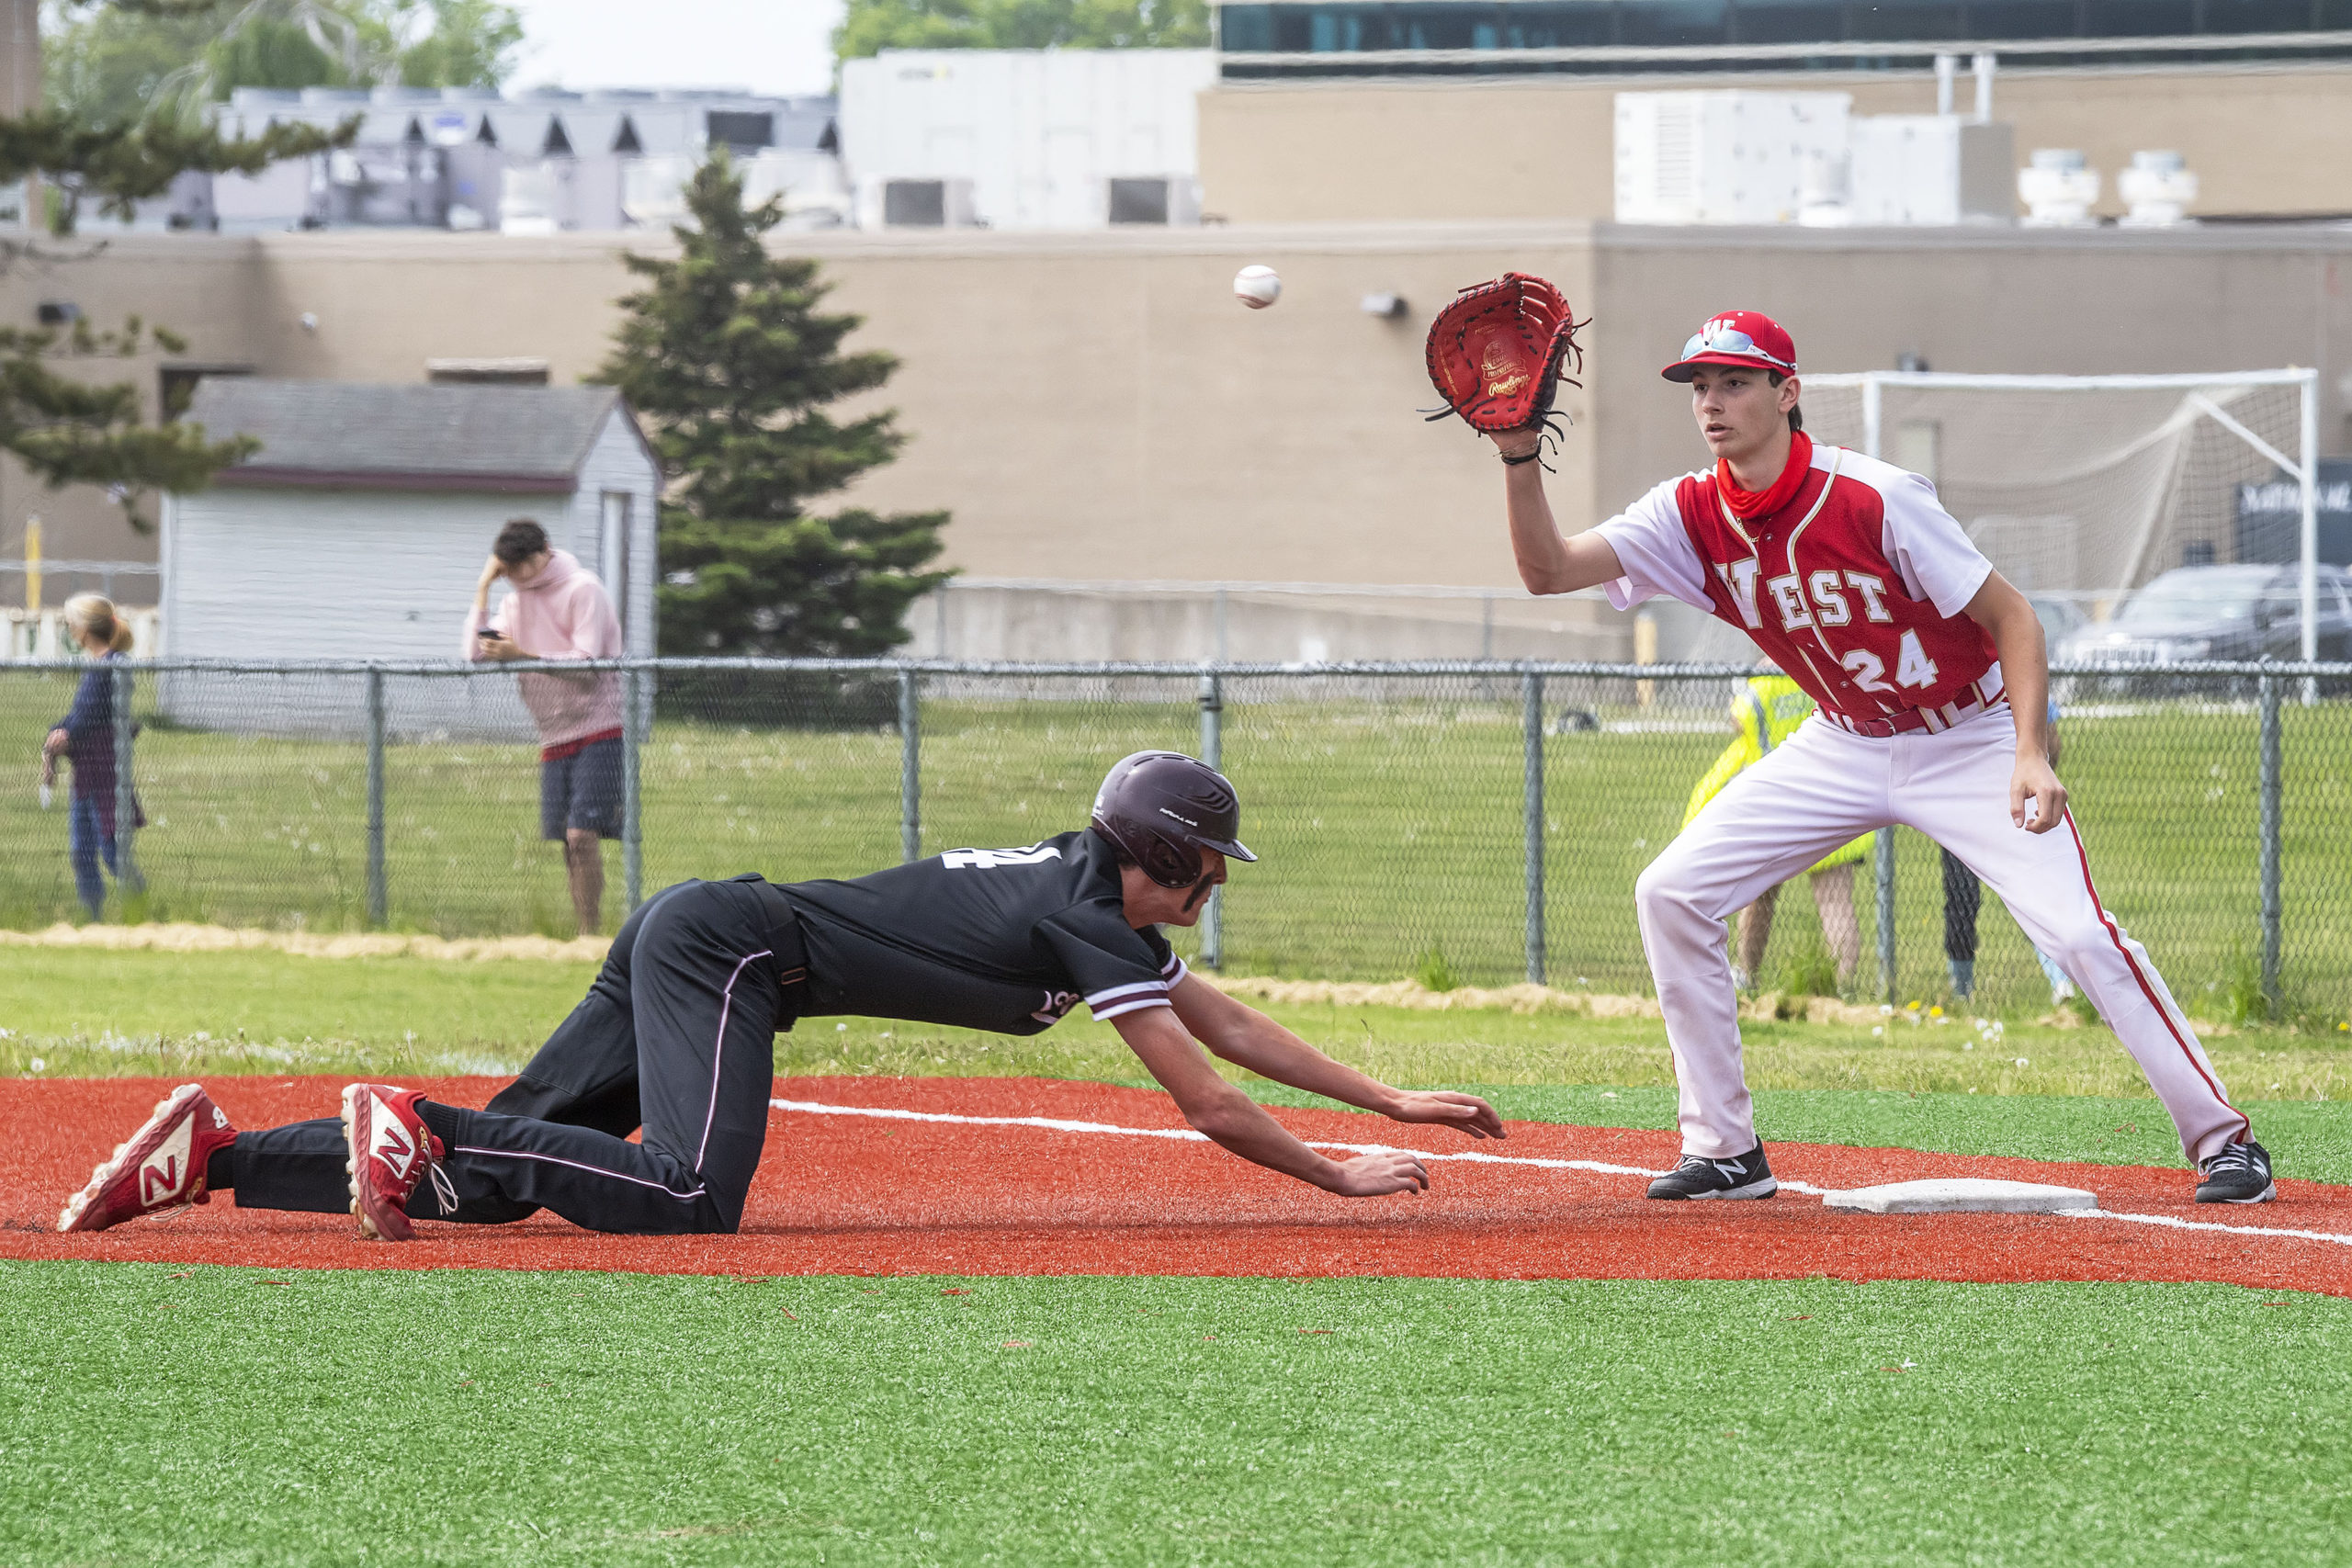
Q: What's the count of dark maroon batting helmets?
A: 1